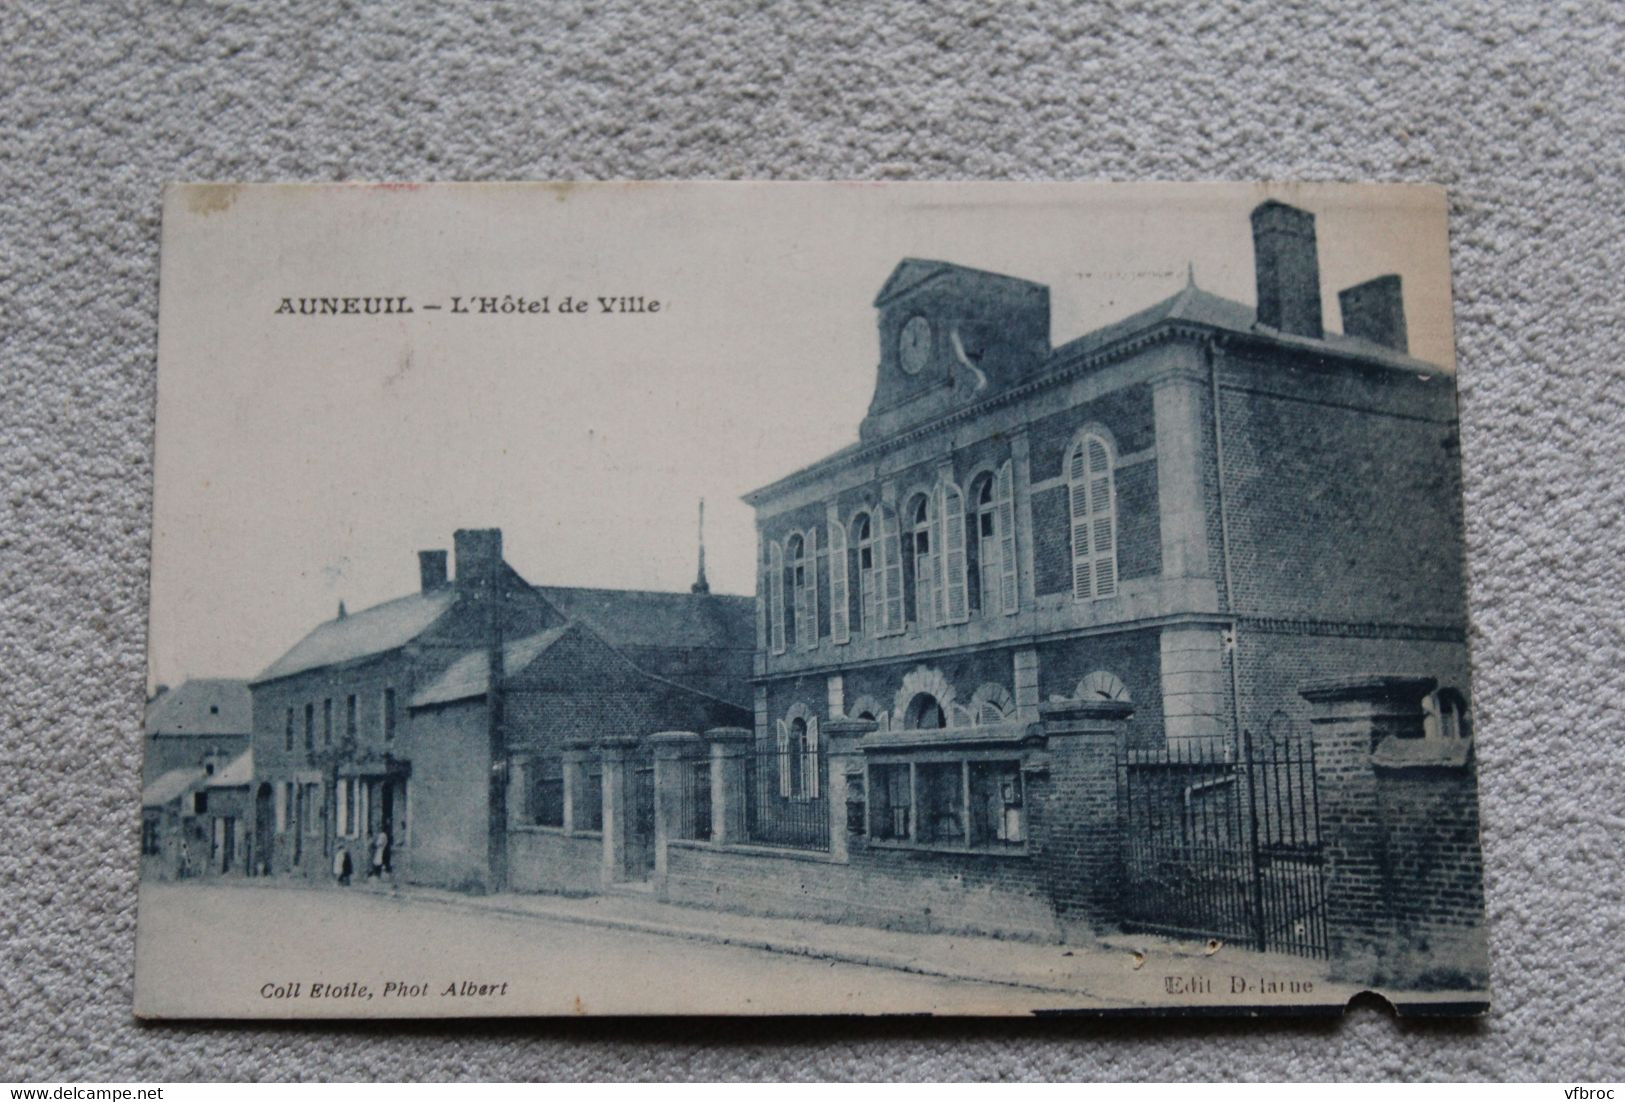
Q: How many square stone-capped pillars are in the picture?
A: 8